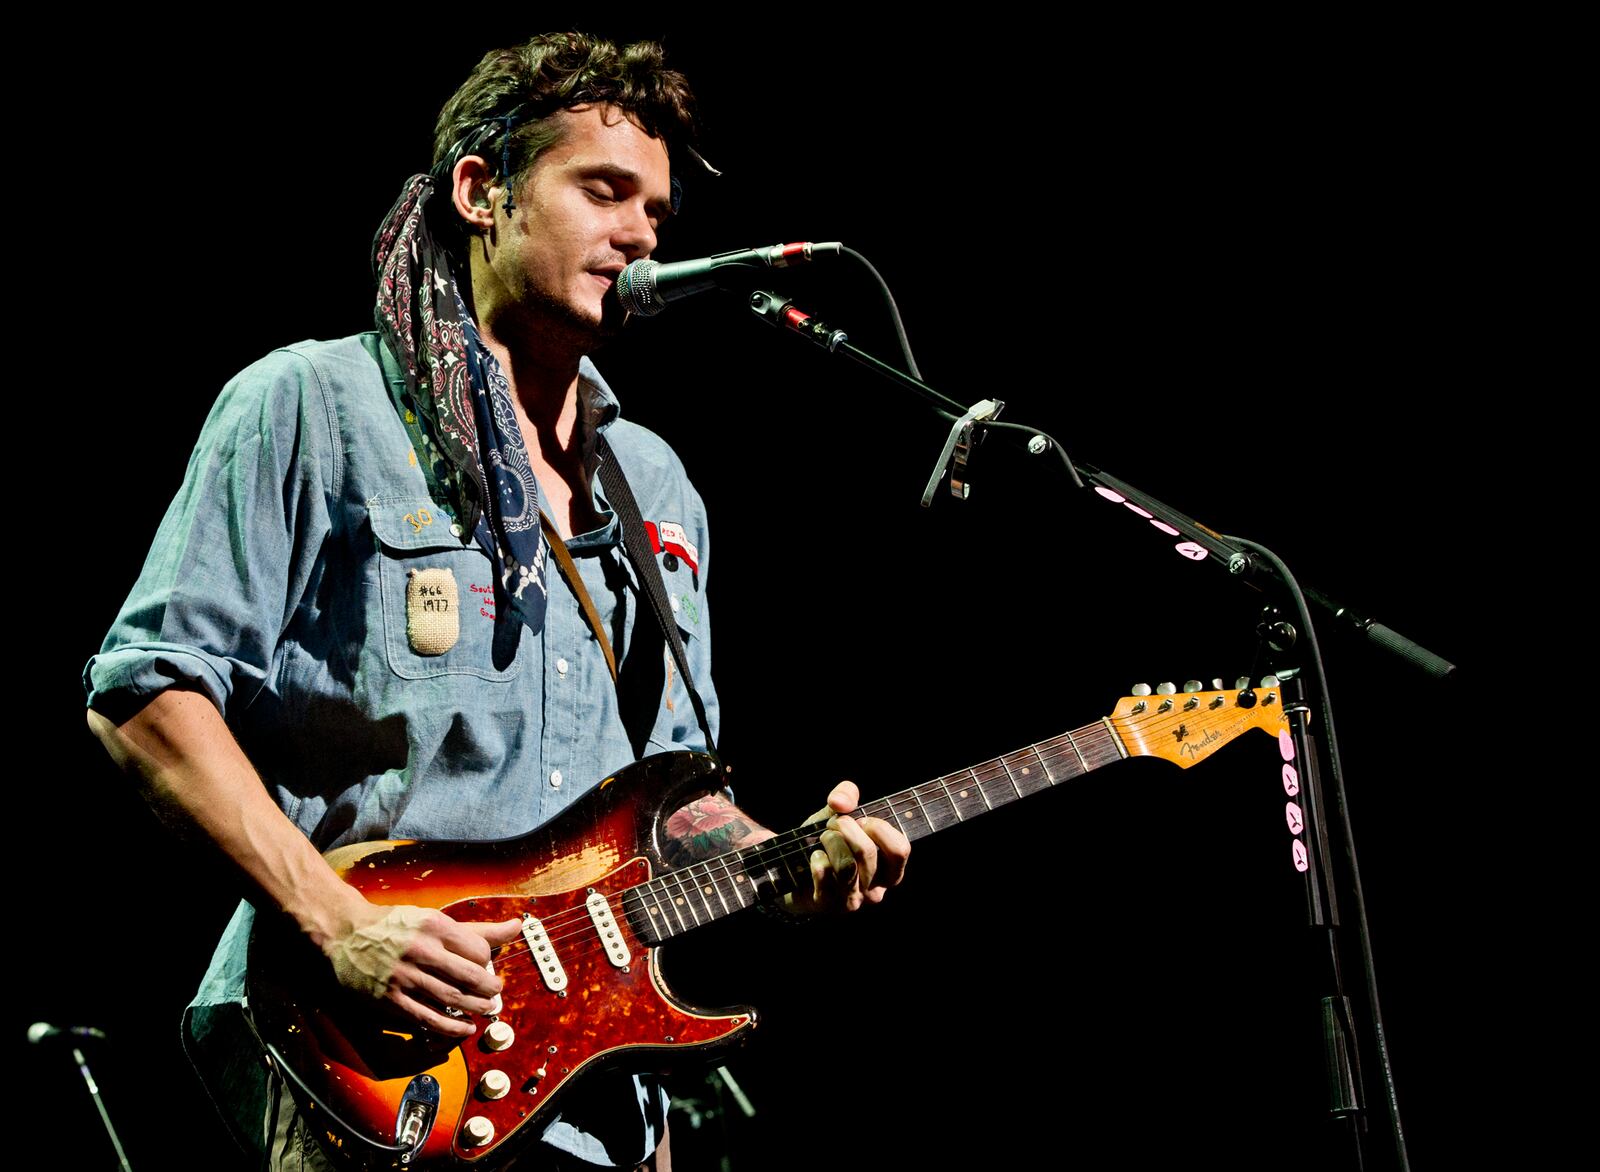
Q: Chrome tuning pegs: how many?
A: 6